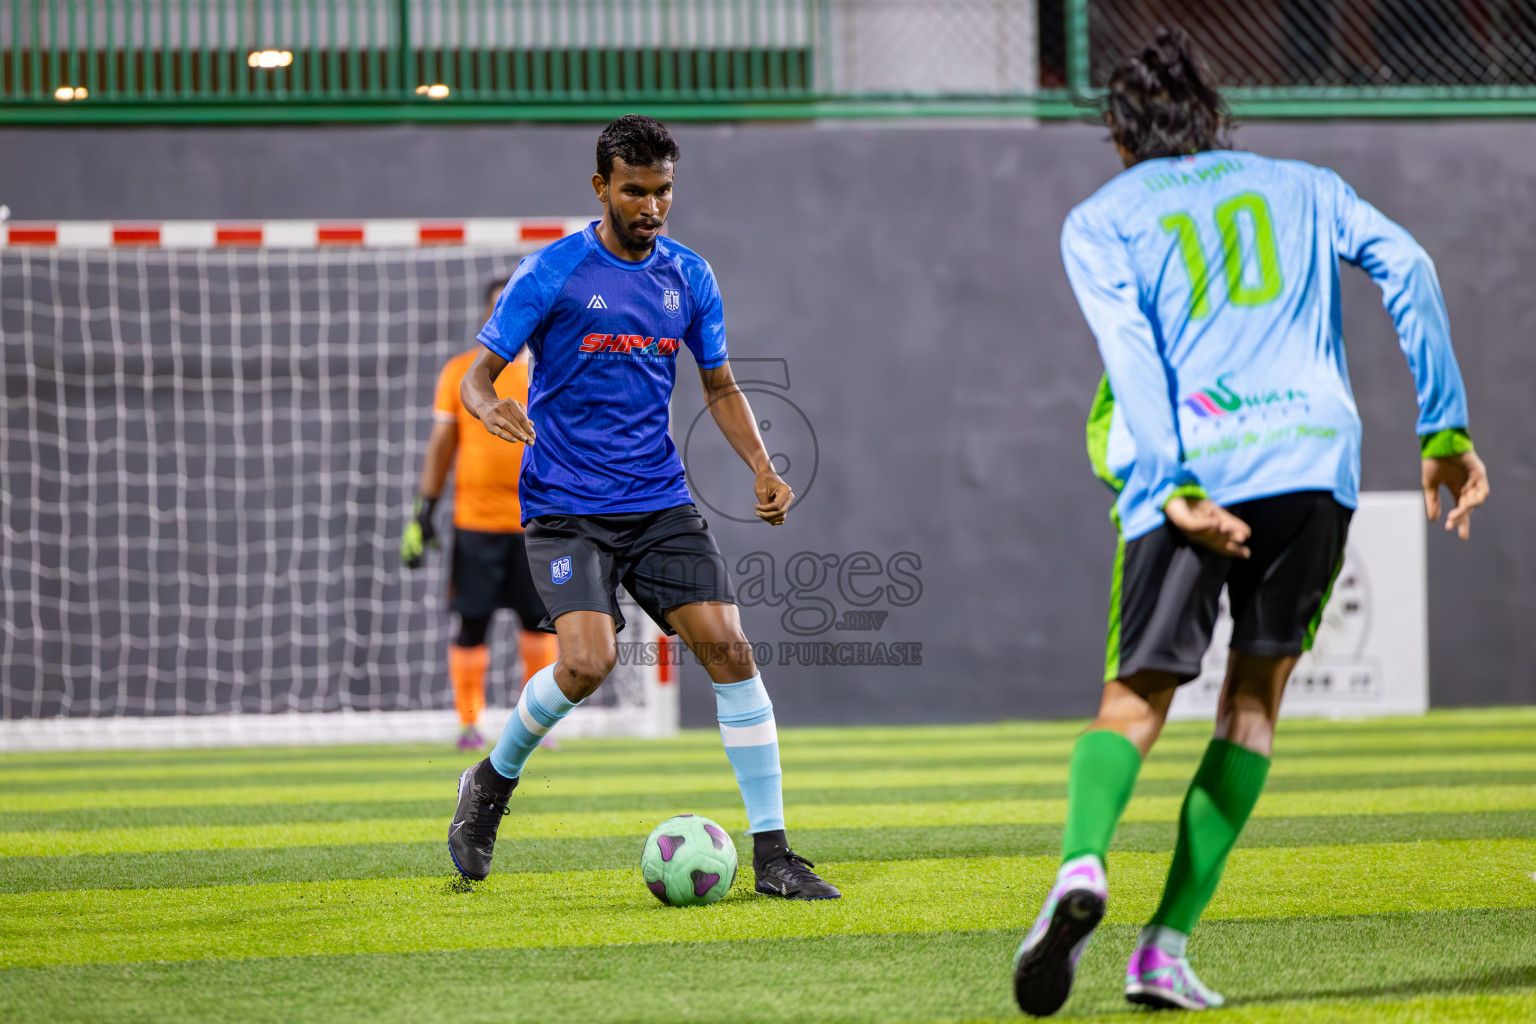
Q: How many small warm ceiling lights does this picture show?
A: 3